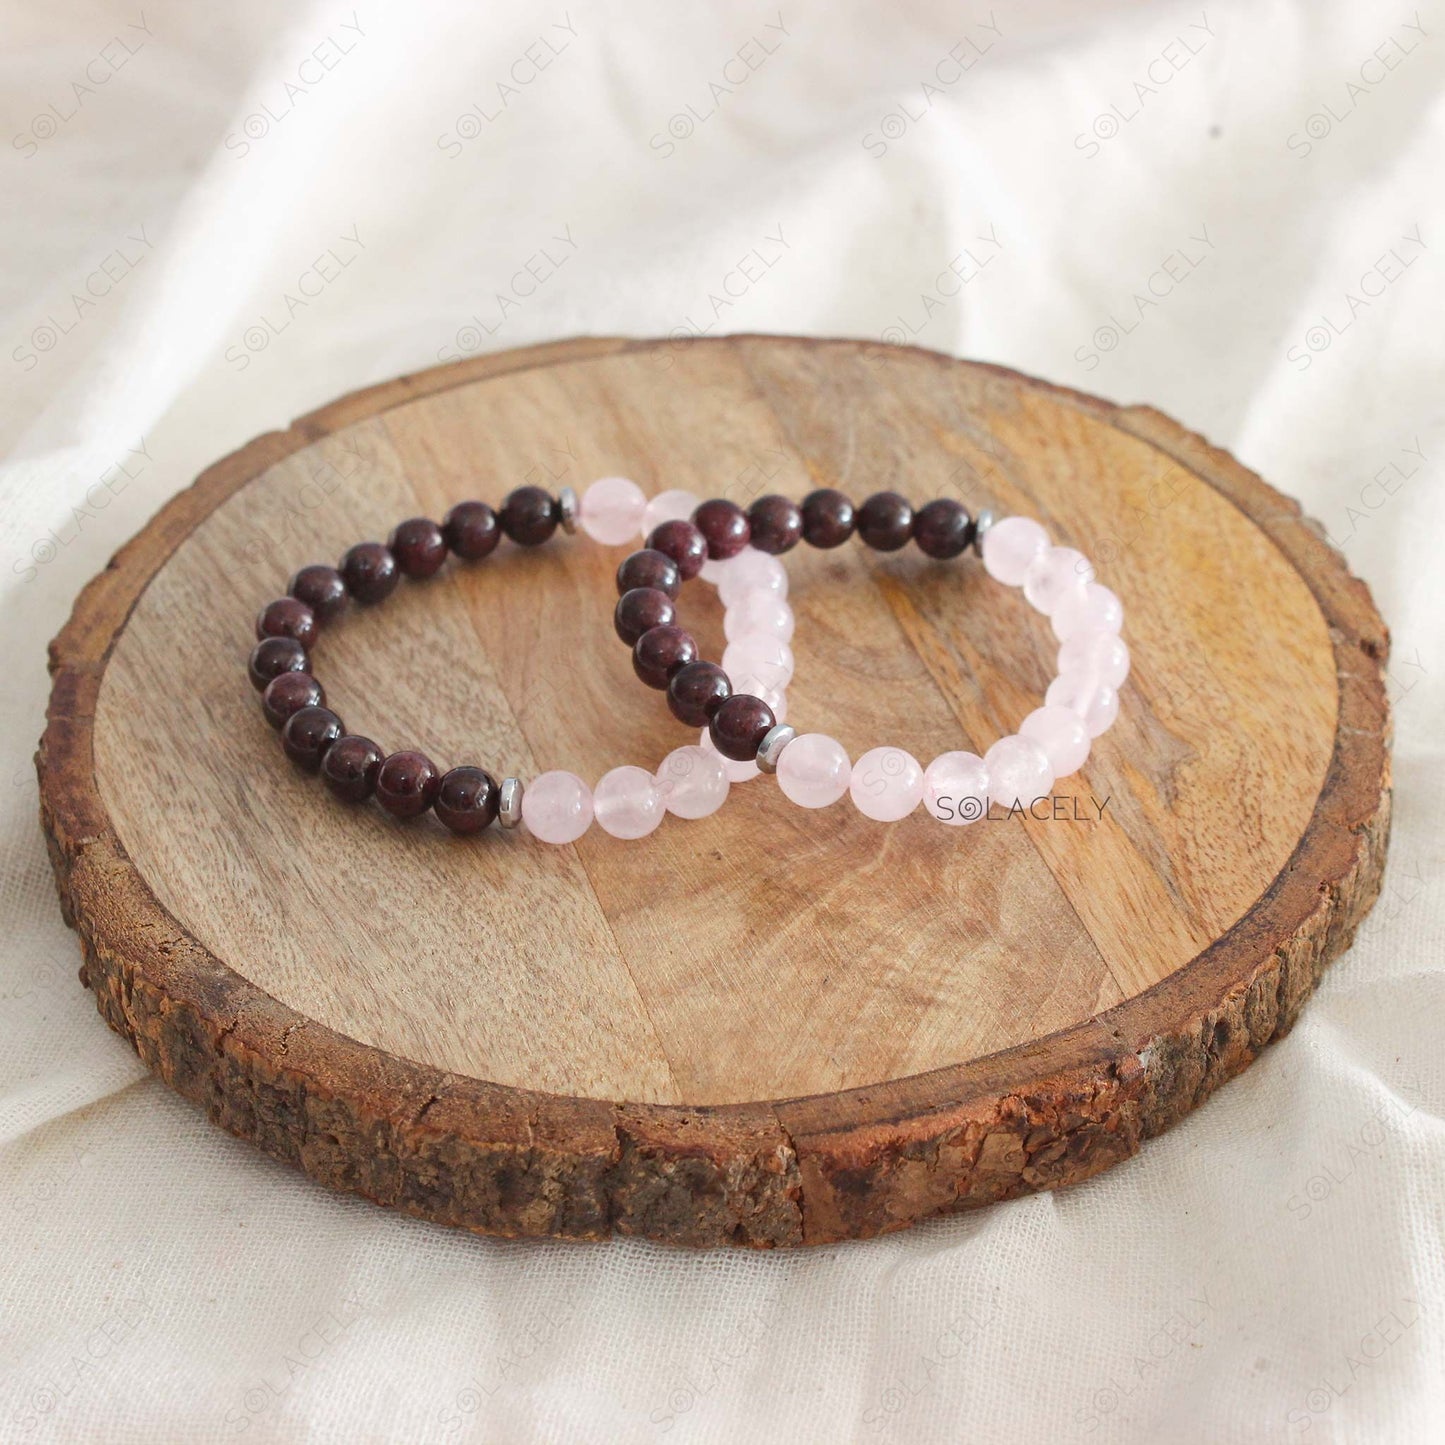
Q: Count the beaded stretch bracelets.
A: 2